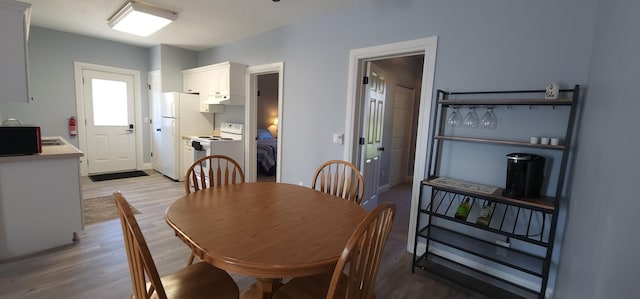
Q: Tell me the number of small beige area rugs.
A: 1